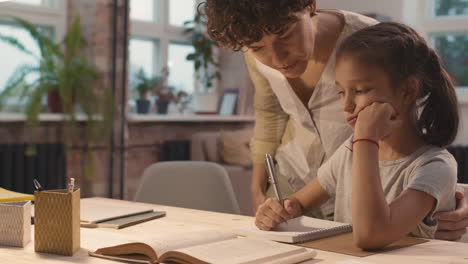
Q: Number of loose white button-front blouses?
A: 1